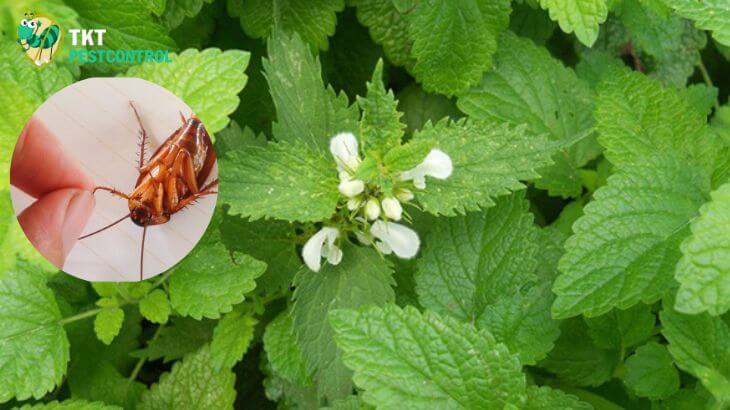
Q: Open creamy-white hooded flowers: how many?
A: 4